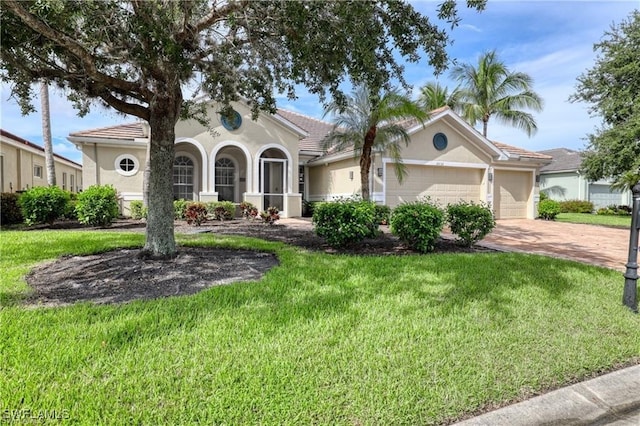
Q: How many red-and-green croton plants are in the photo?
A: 4